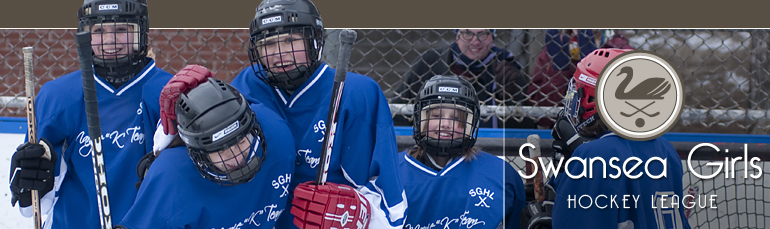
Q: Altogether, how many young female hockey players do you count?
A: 5